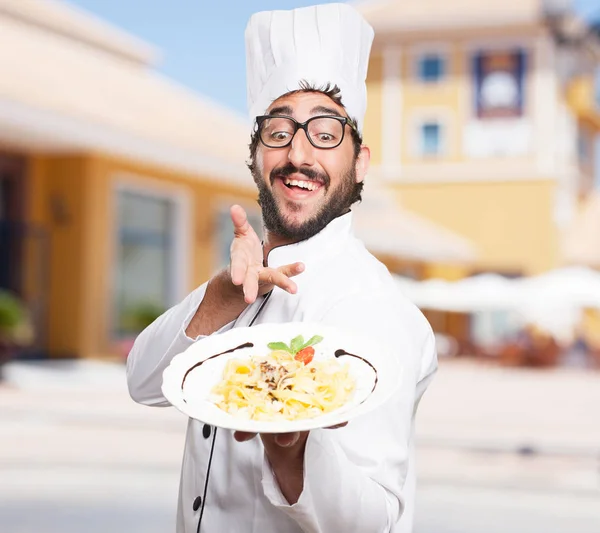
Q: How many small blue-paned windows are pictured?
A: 2